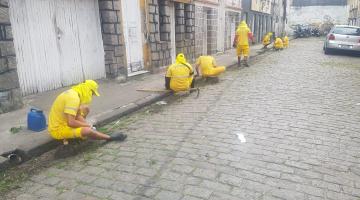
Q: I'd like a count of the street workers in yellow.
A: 7